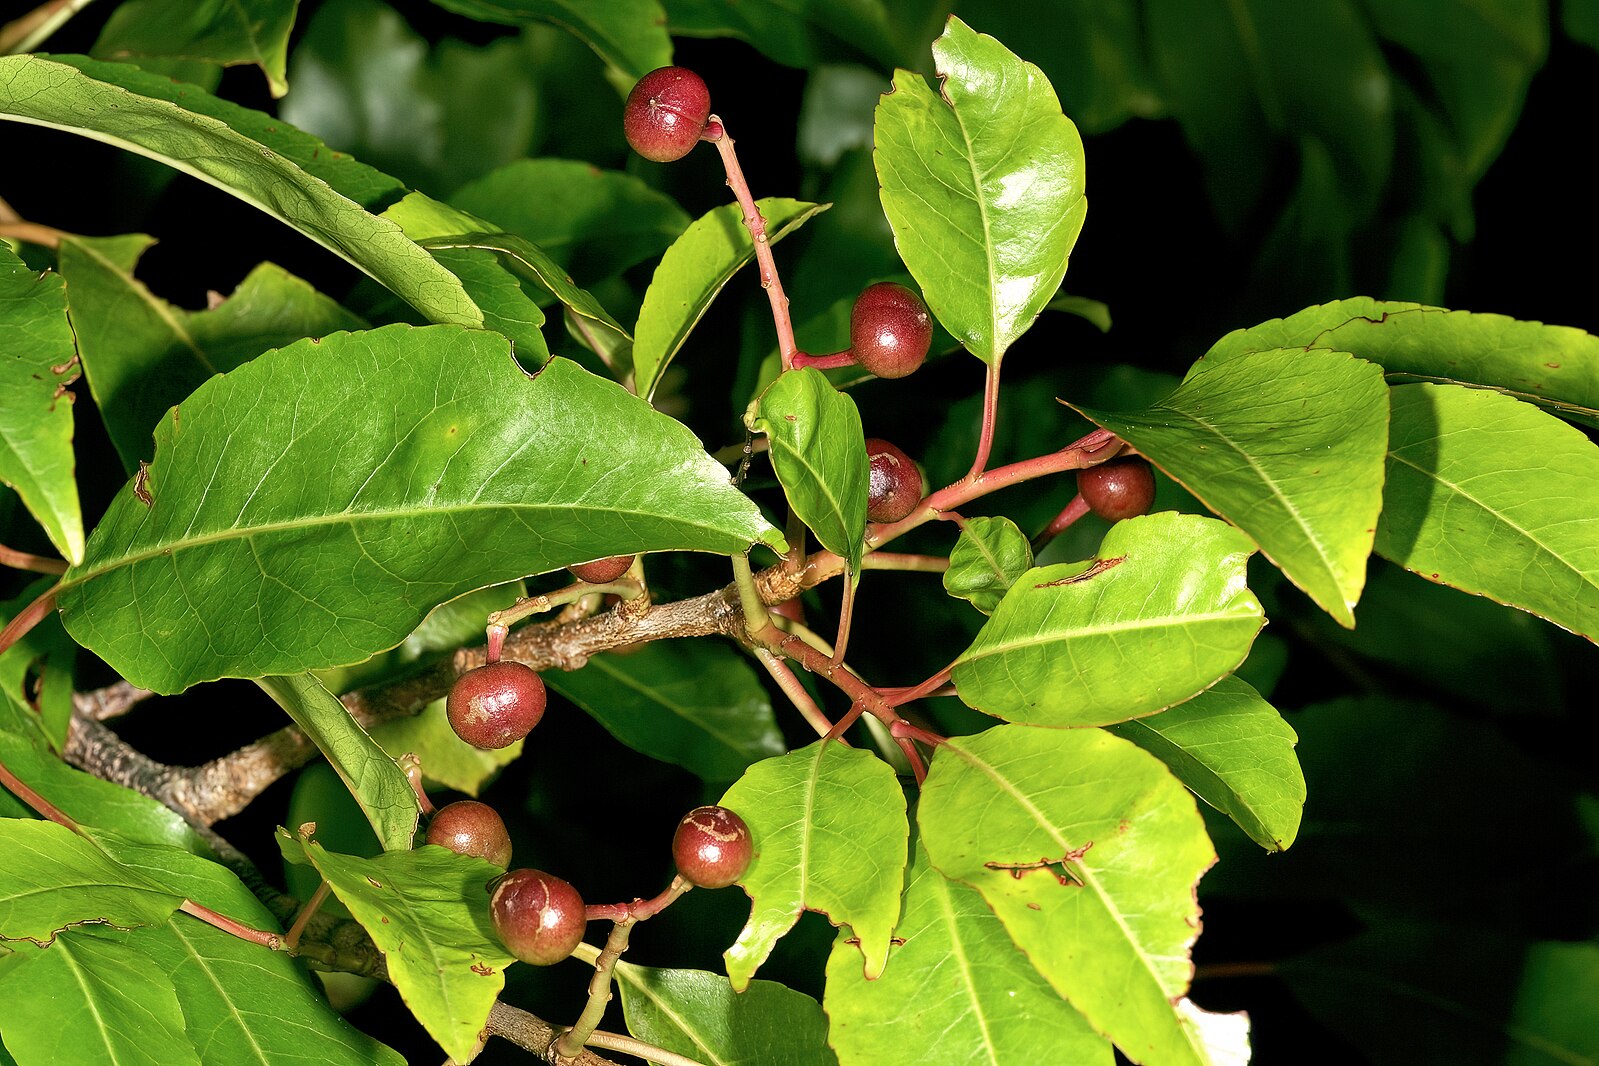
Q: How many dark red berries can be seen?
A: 9